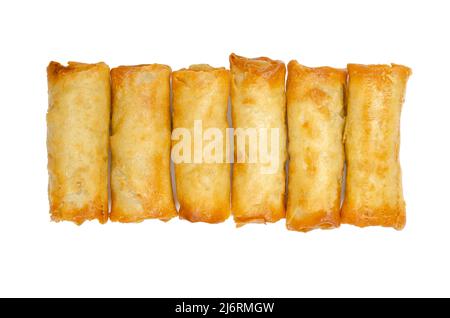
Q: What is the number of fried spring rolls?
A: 6